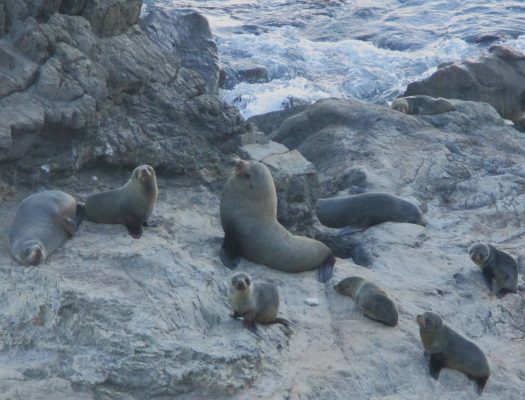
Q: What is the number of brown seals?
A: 9